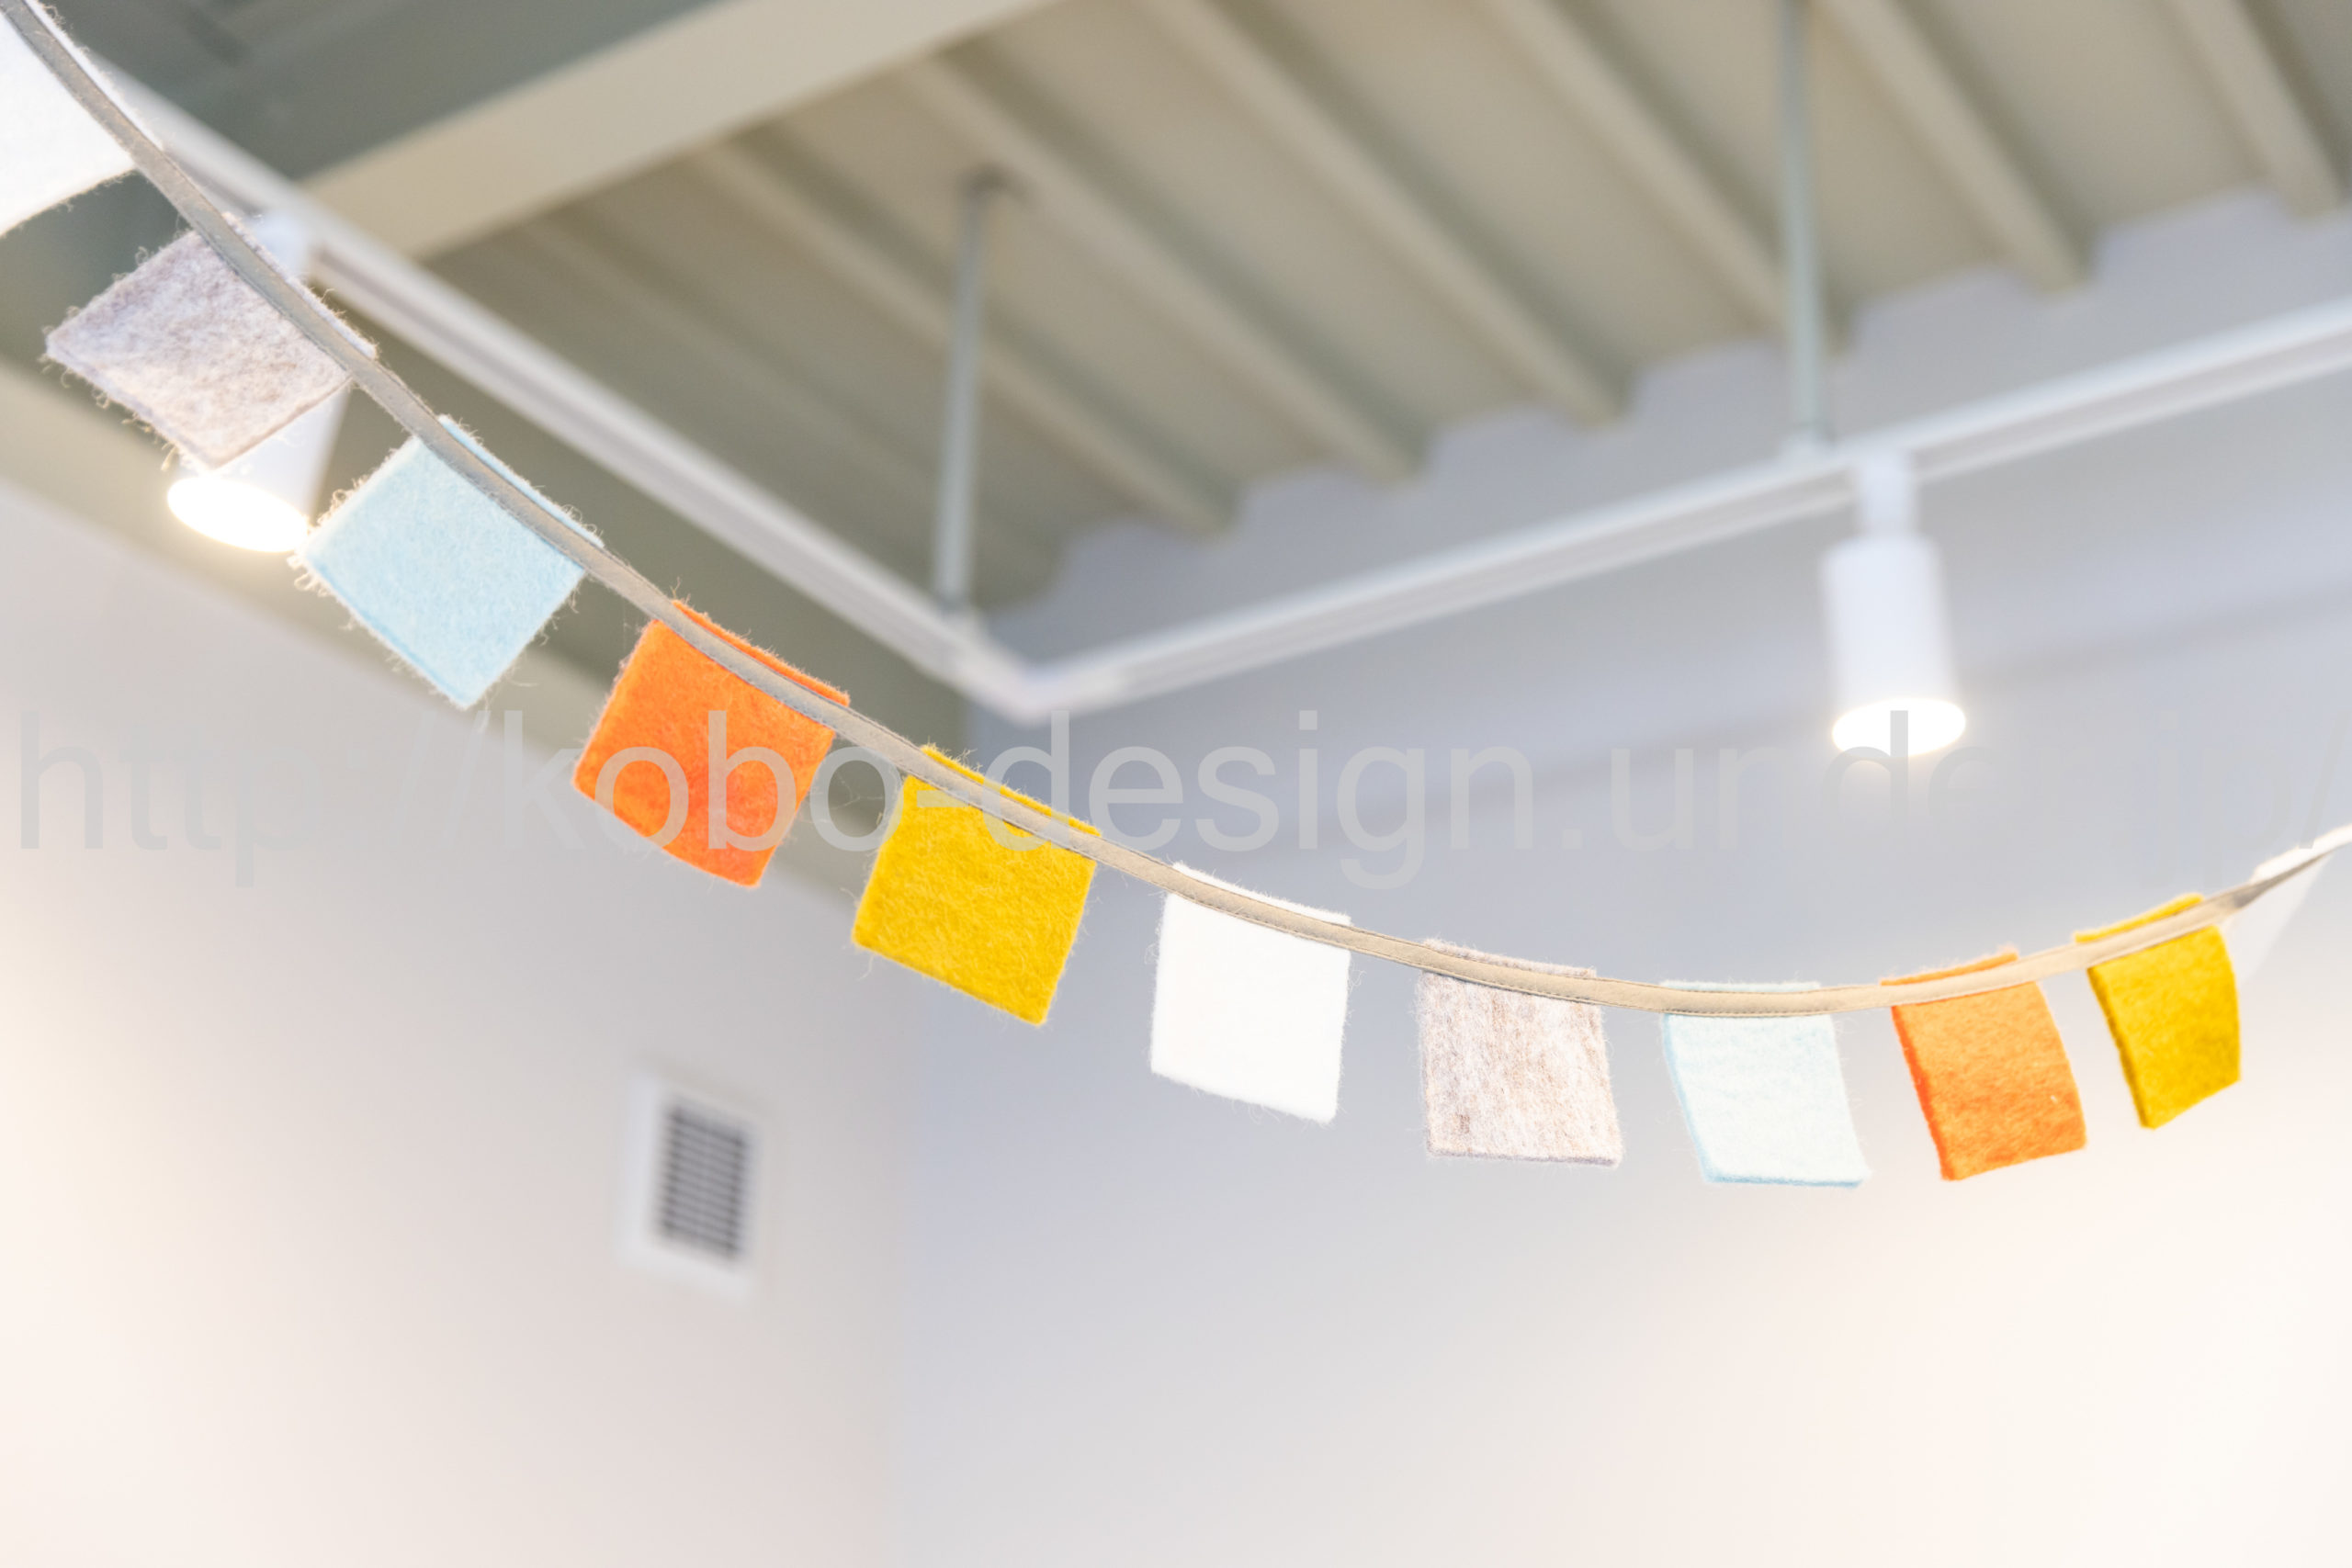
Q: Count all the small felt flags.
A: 11